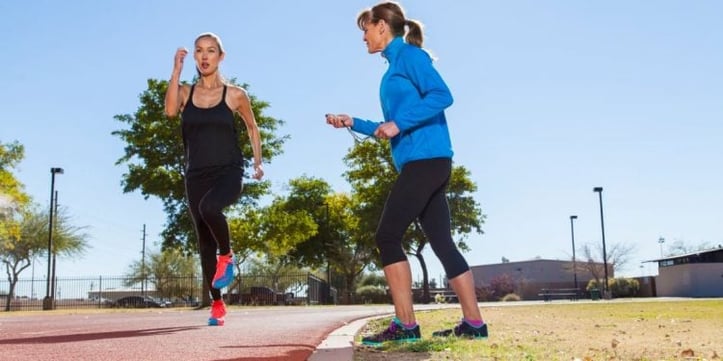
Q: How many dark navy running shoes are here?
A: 2